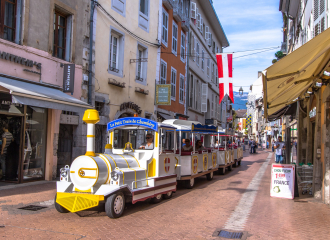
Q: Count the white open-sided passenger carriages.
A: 3